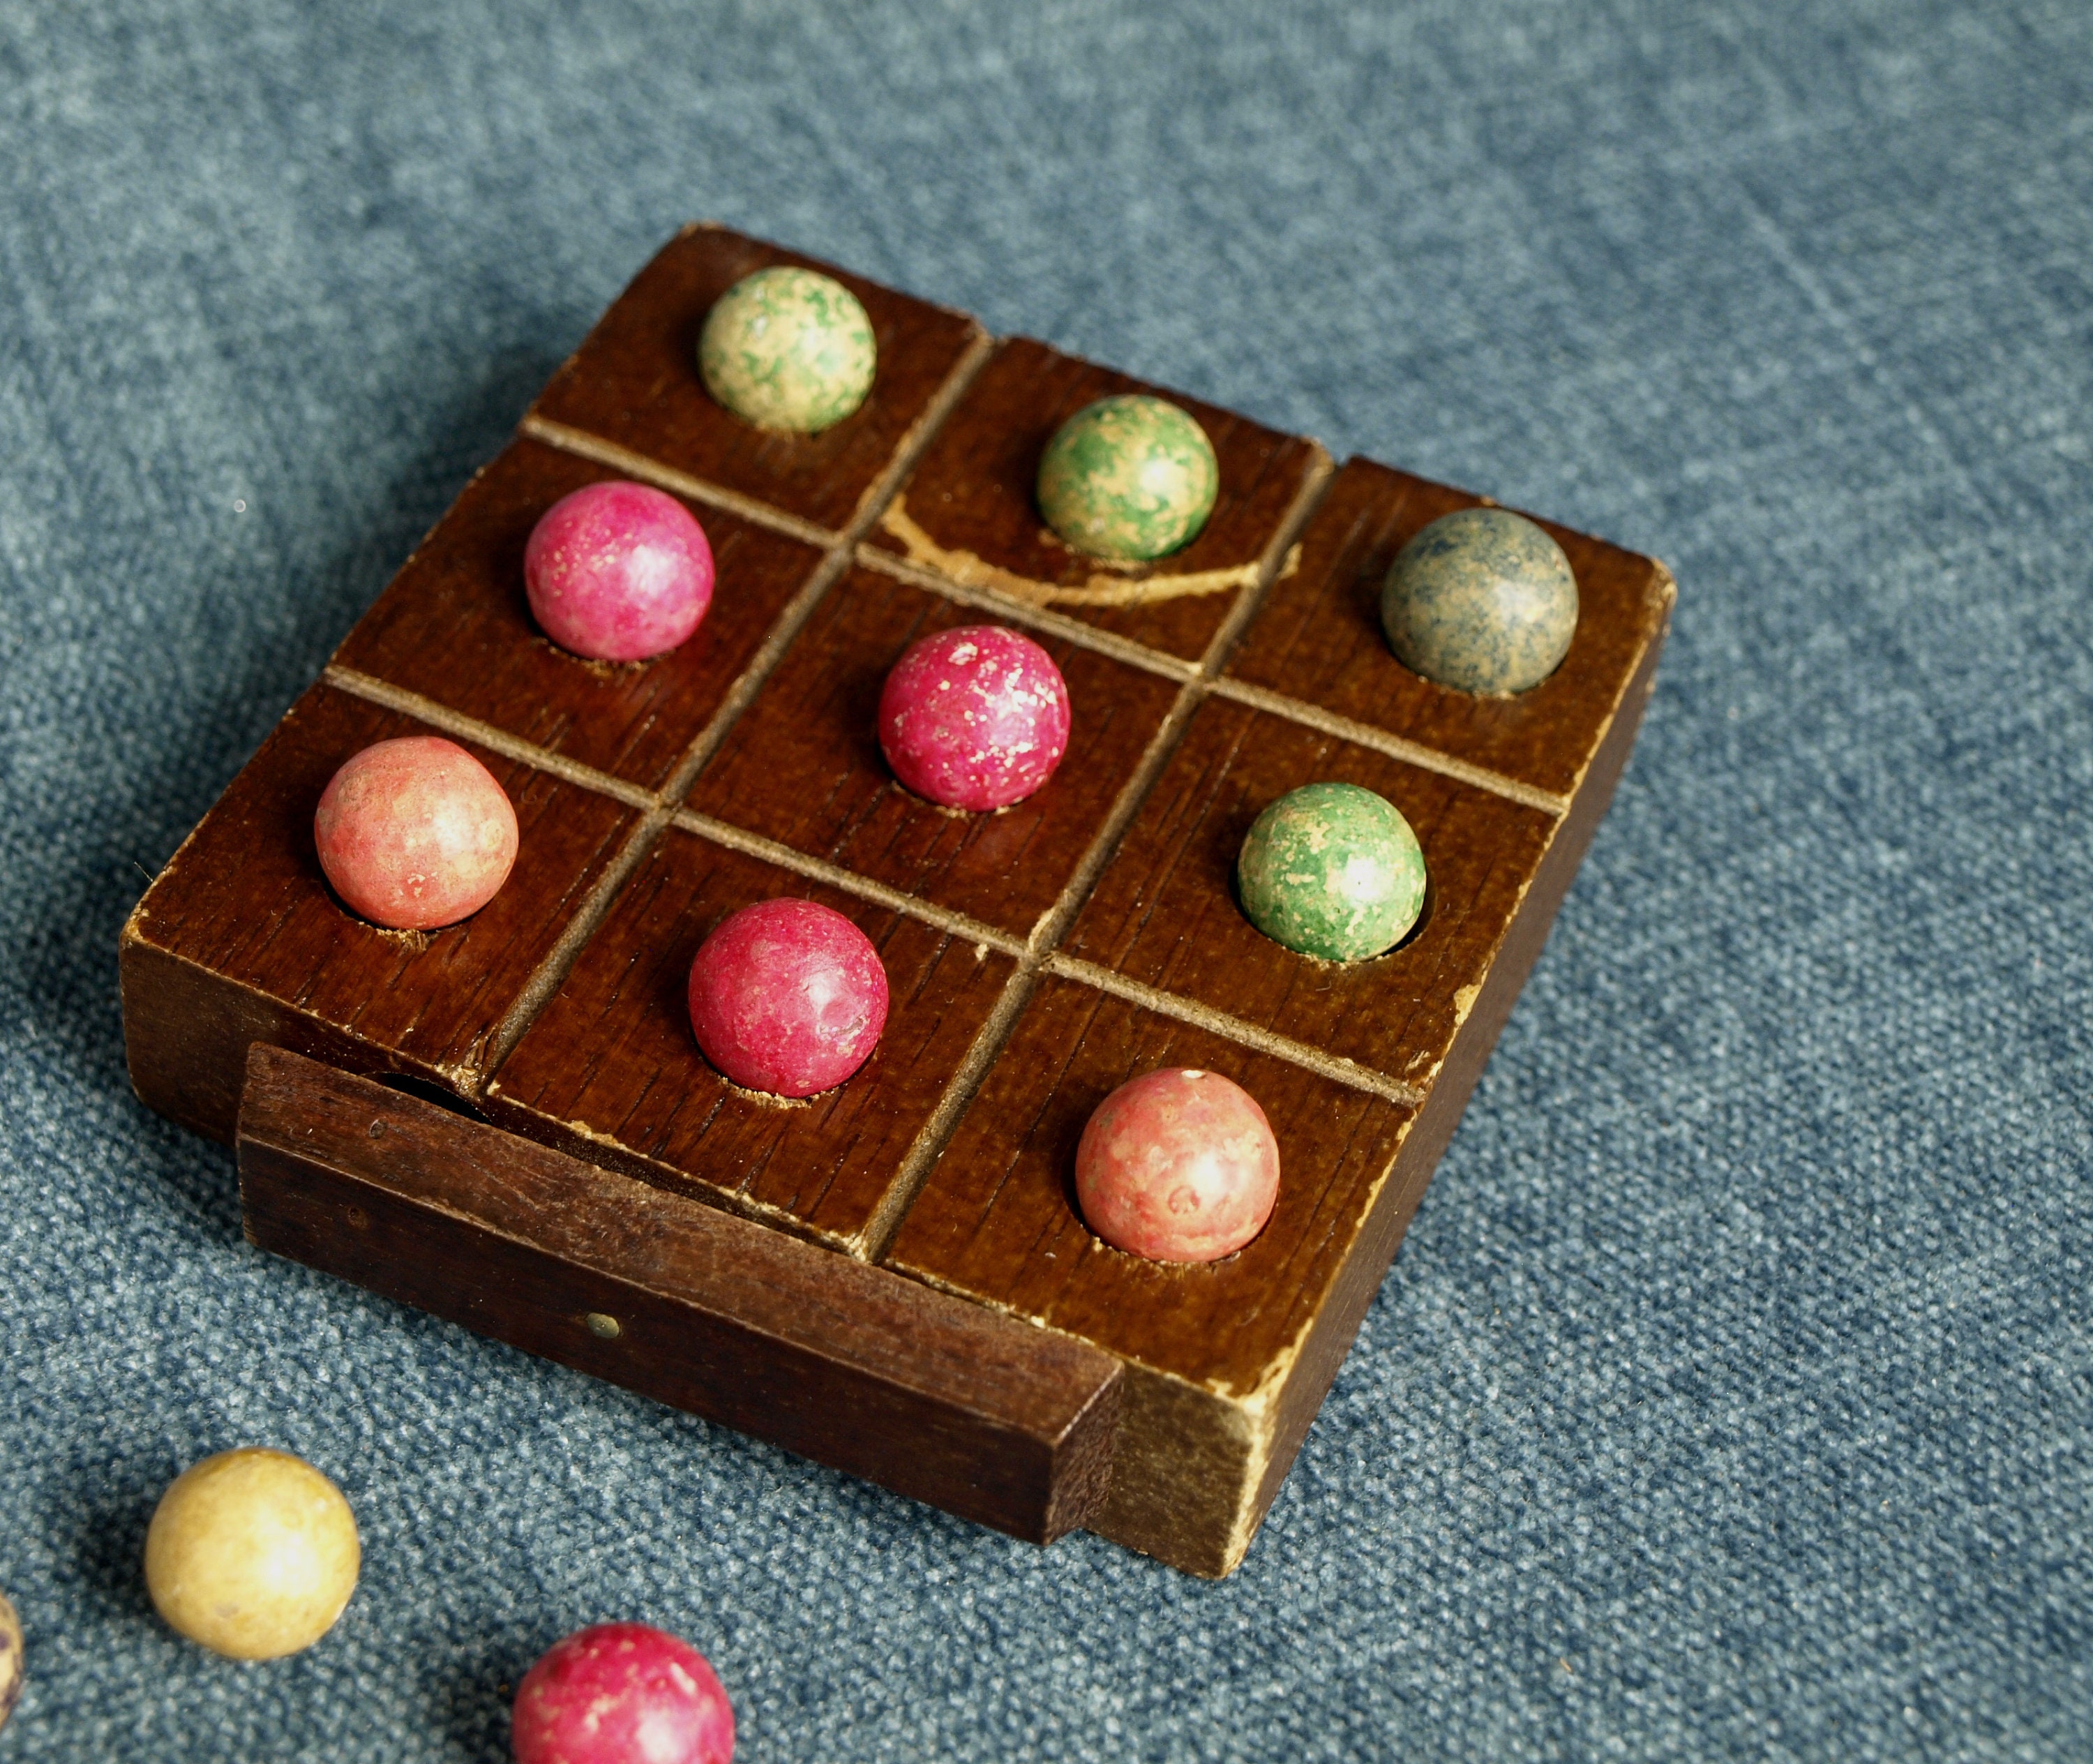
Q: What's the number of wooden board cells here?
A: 9